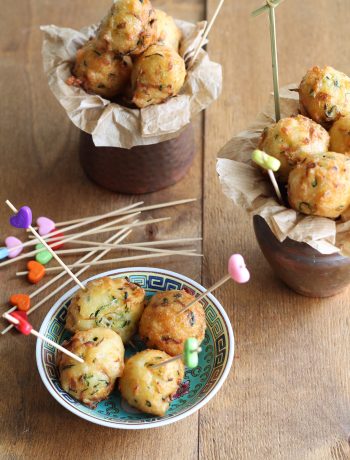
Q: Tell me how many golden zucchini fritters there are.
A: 12